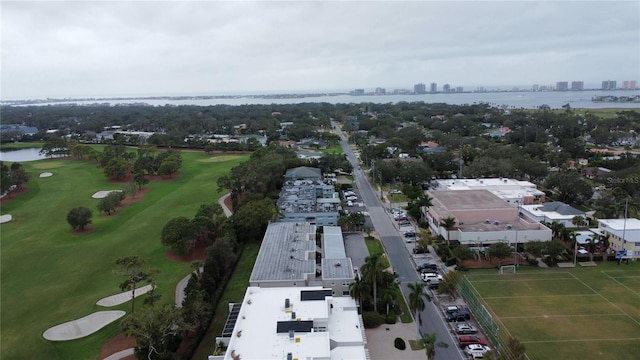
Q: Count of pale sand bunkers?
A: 5